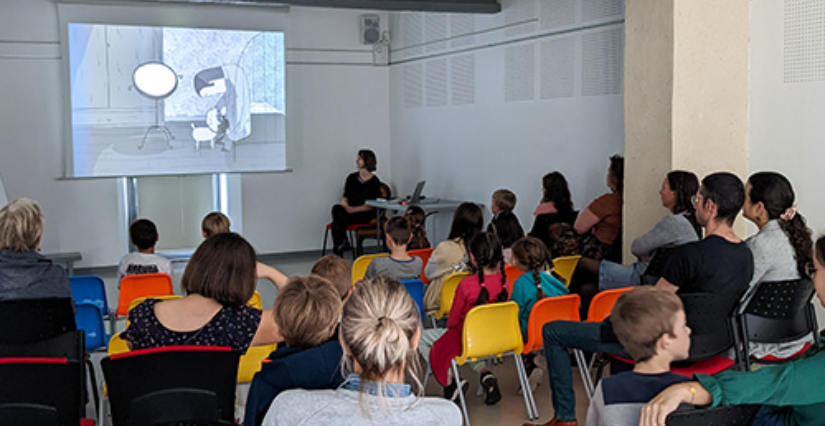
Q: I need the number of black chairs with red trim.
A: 2